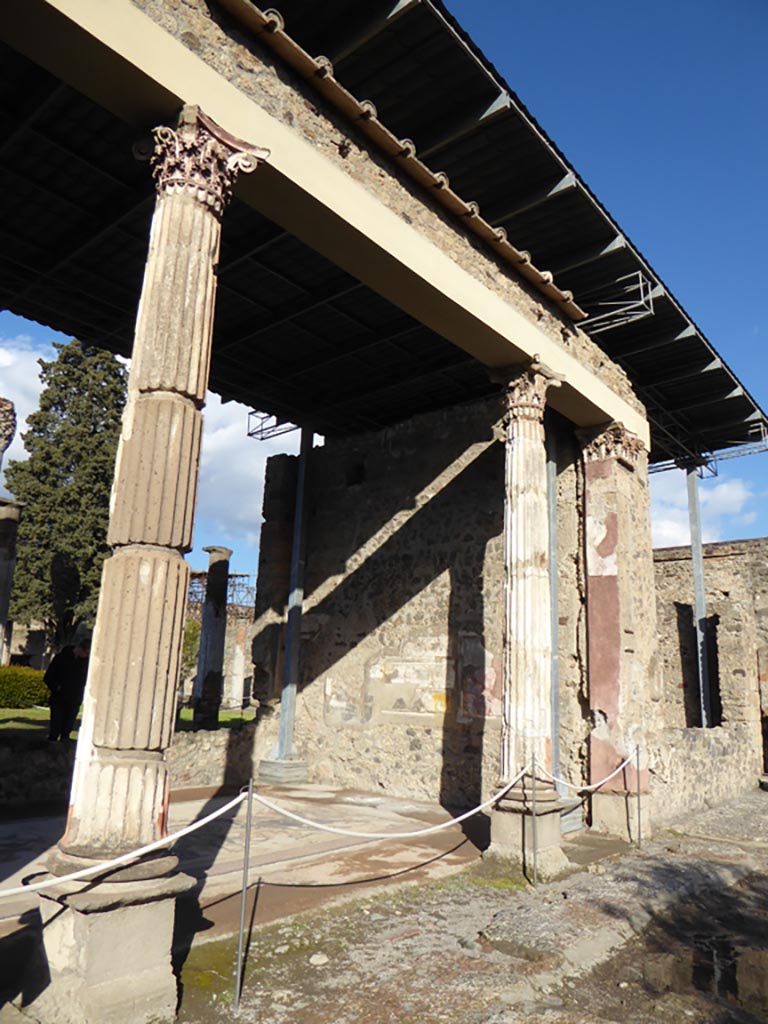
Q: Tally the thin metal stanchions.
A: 3